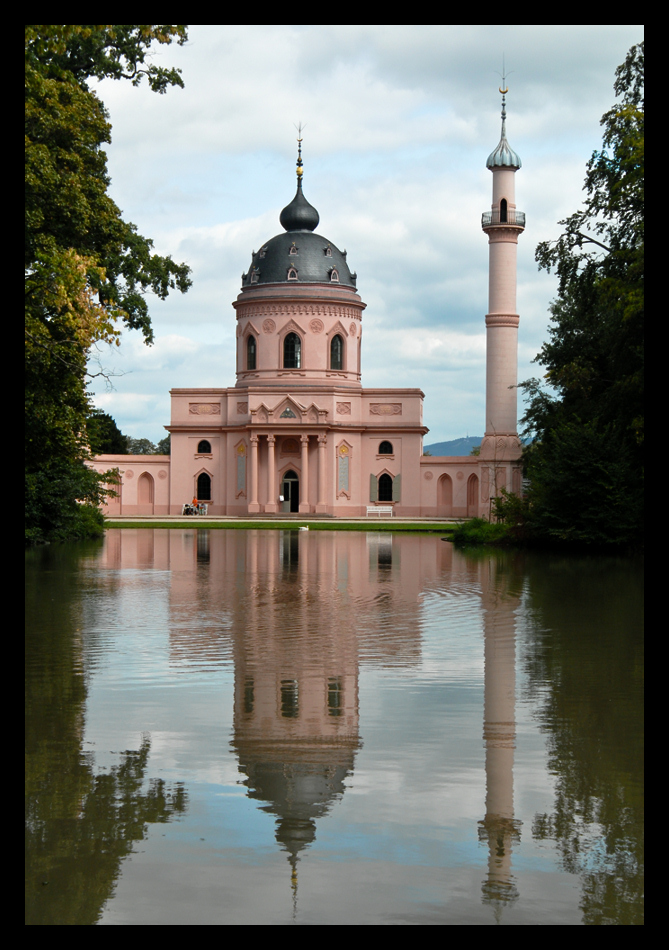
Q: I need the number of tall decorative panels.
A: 2